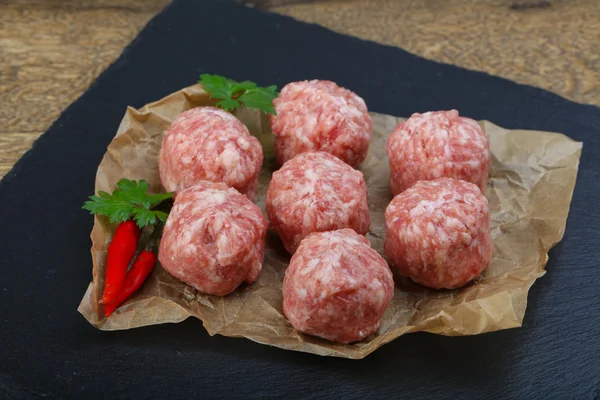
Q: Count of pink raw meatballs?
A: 7